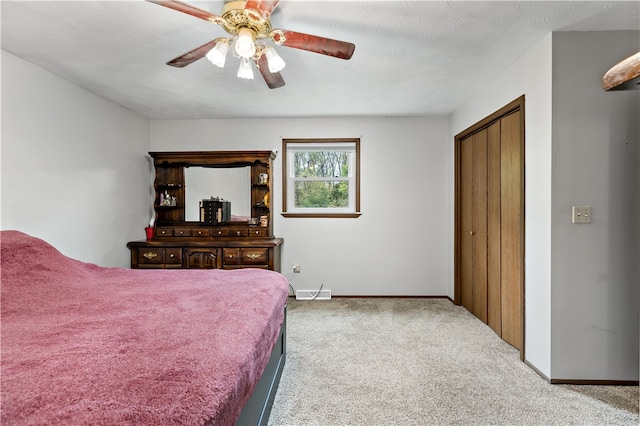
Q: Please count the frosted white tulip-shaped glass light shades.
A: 4